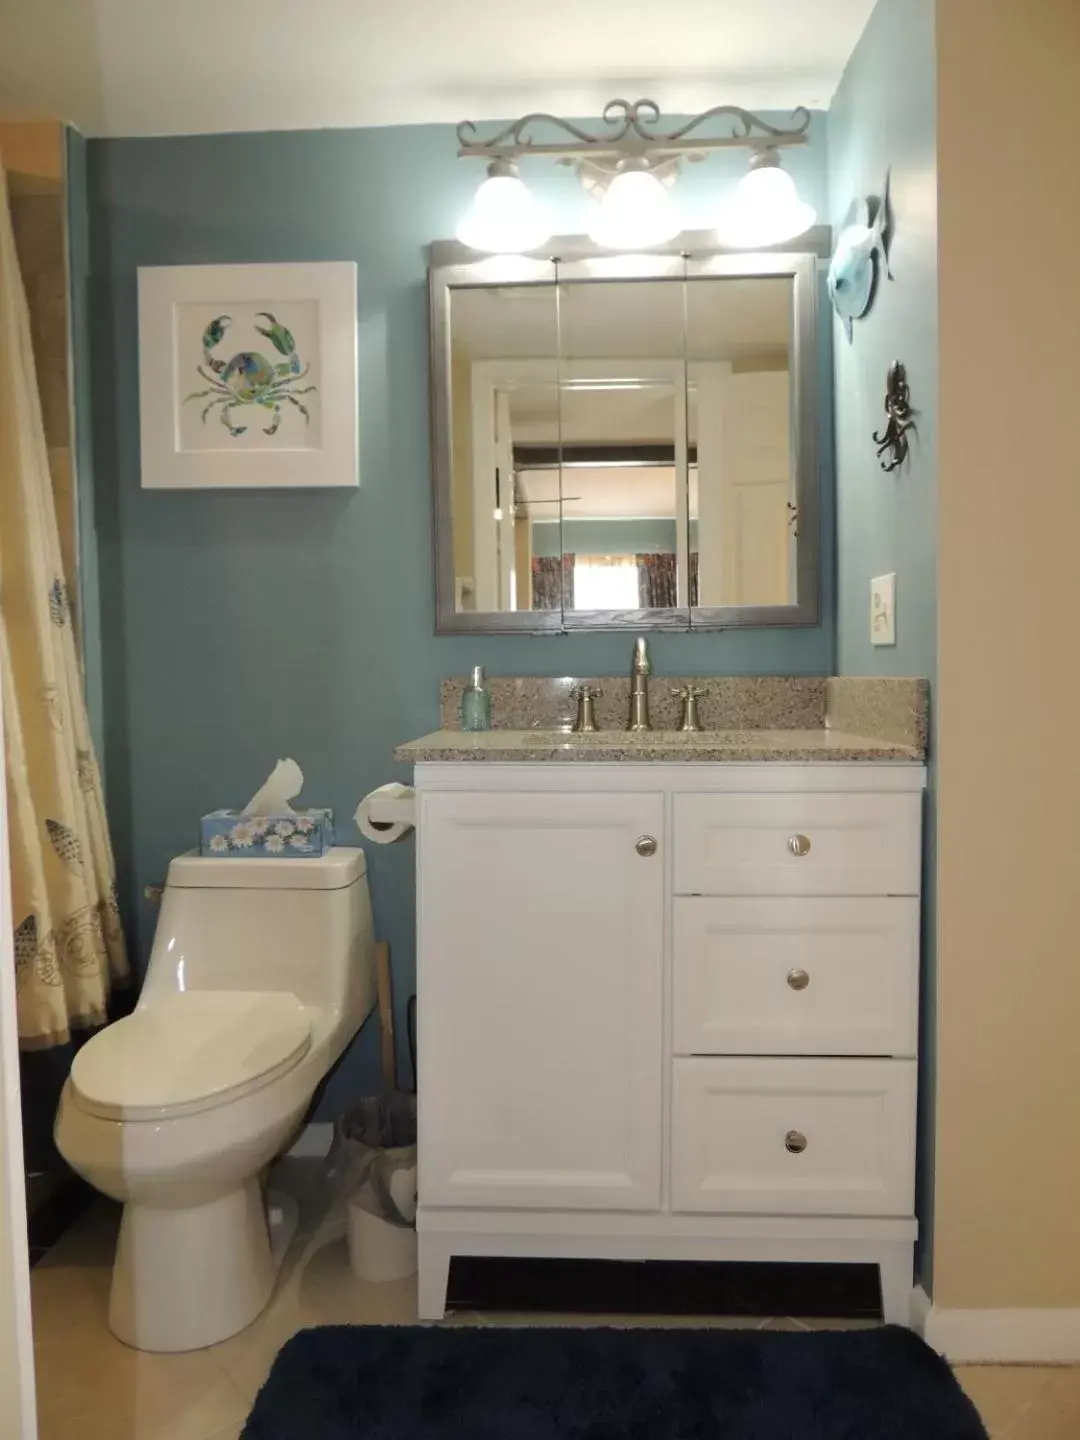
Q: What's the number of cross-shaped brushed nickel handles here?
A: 2